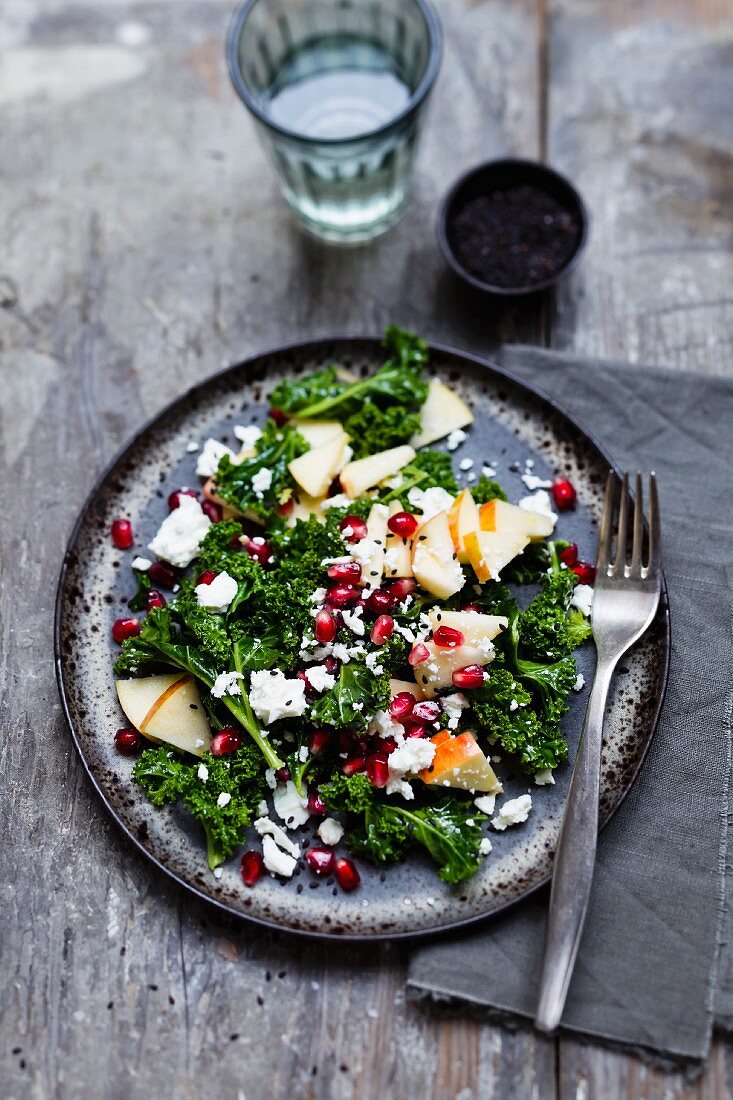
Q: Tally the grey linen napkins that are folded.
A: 1